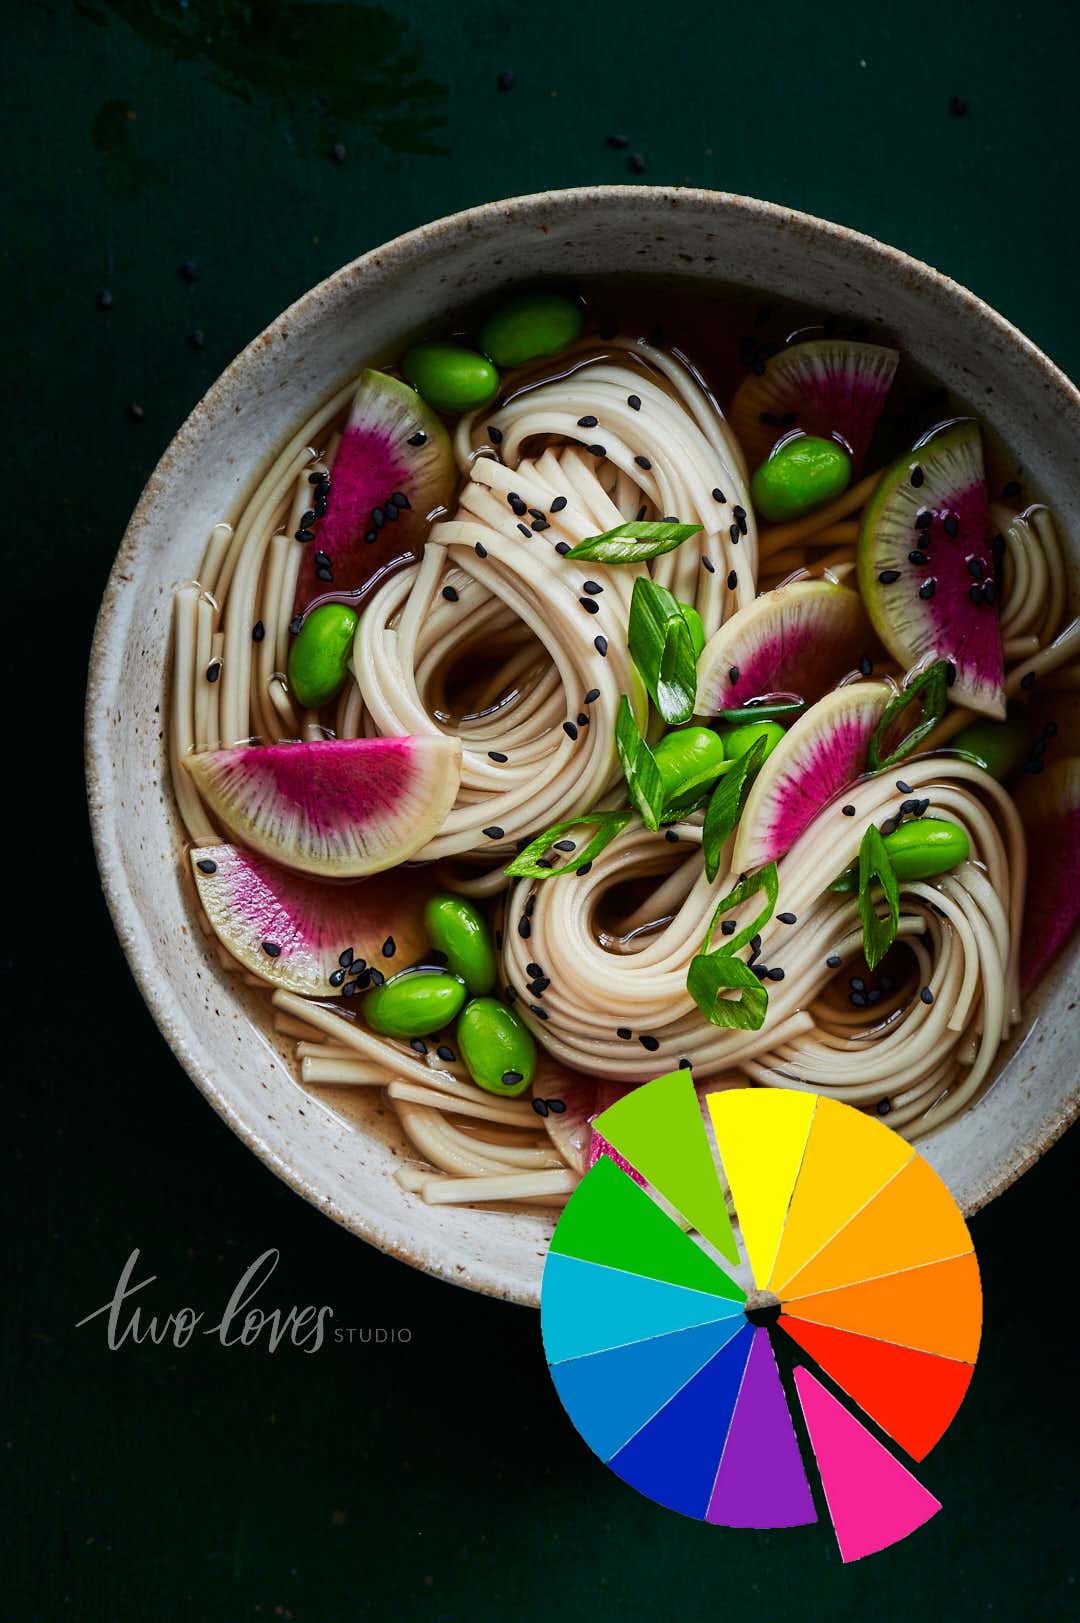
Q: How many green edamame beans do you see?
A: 12